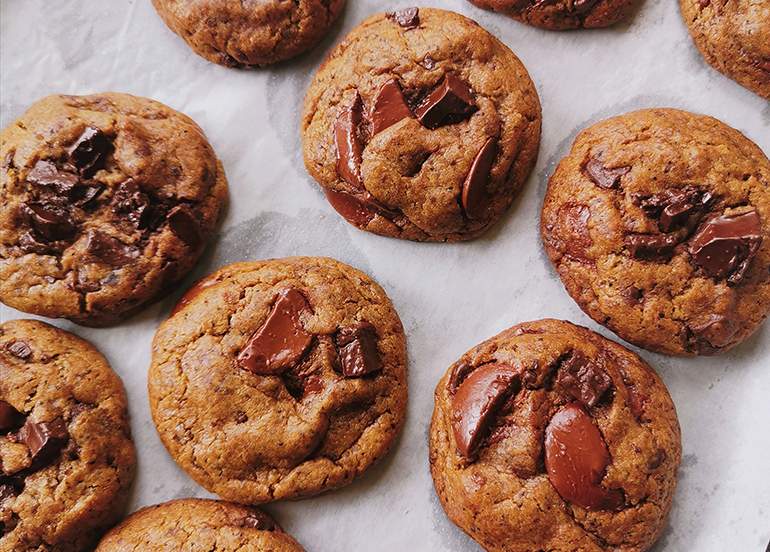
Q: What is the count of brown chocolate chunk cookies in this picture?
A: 10